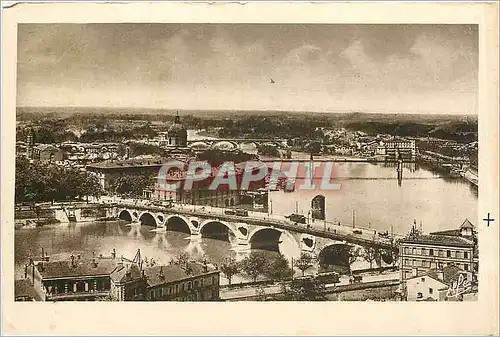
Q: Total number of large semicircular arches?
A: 6